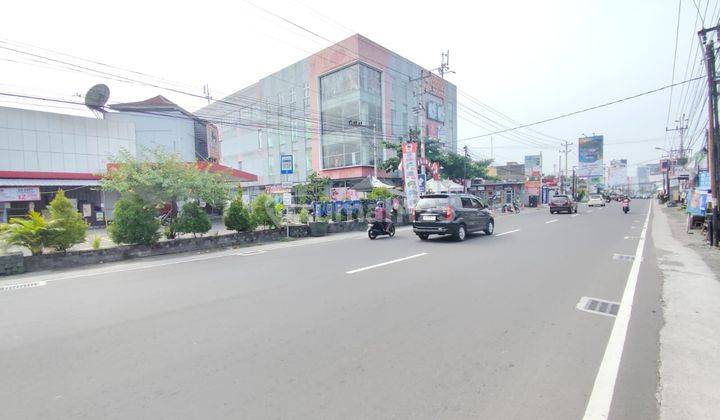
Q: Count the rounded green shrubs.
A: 5